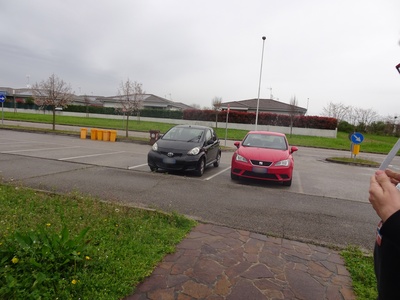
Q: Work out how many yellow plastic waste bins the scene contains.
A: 5